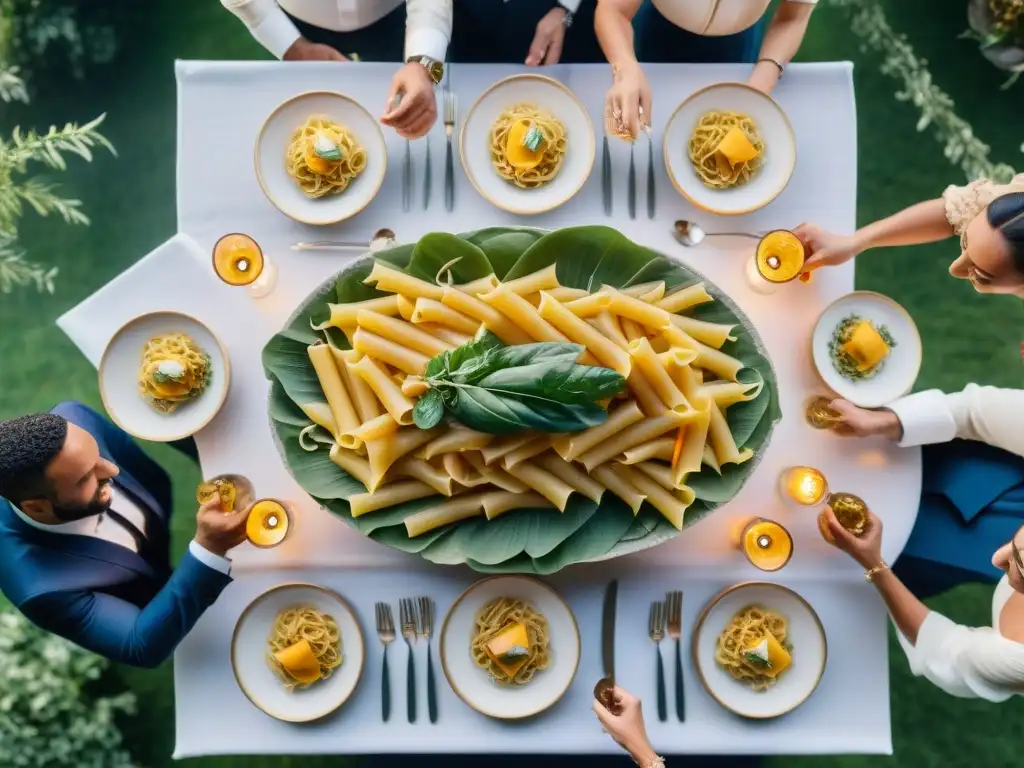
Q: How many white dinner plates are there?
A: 8